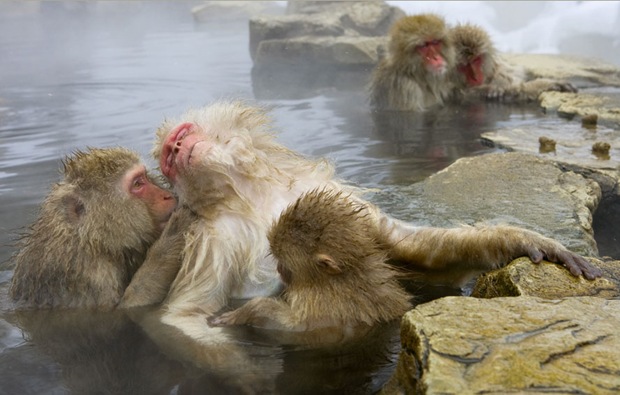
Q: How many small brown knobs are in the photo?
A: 3